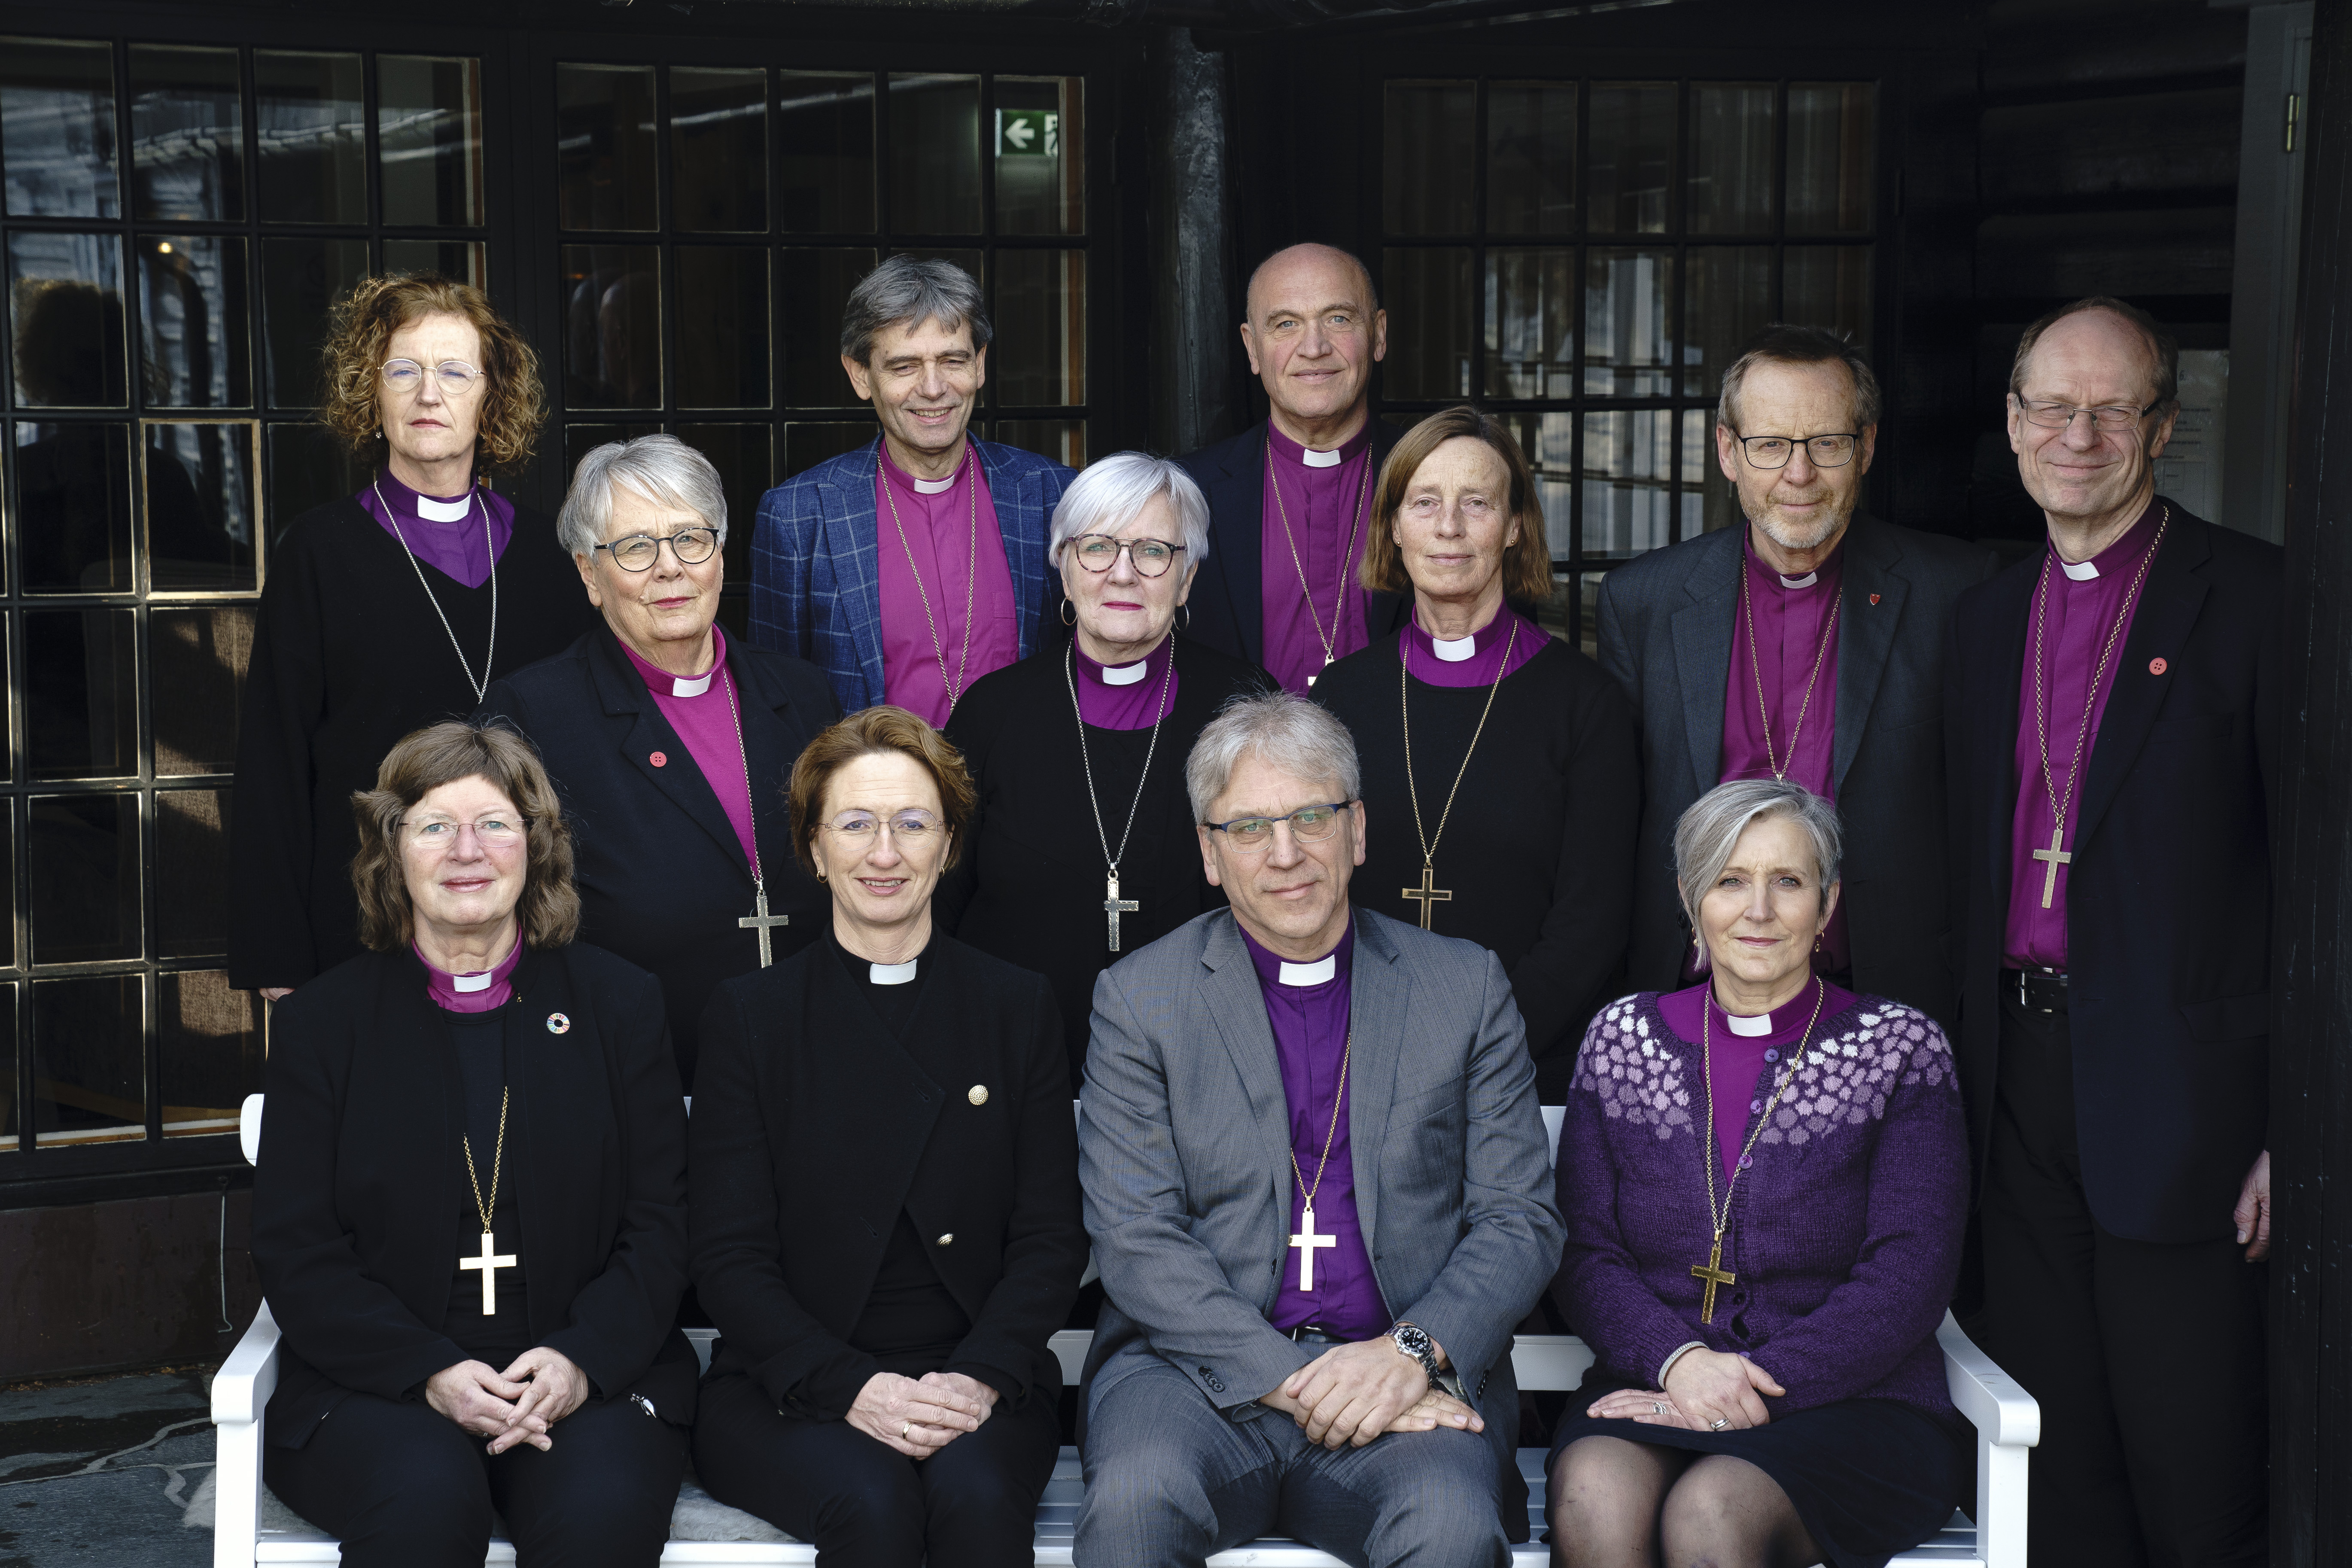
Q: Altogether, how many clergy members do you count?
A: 12